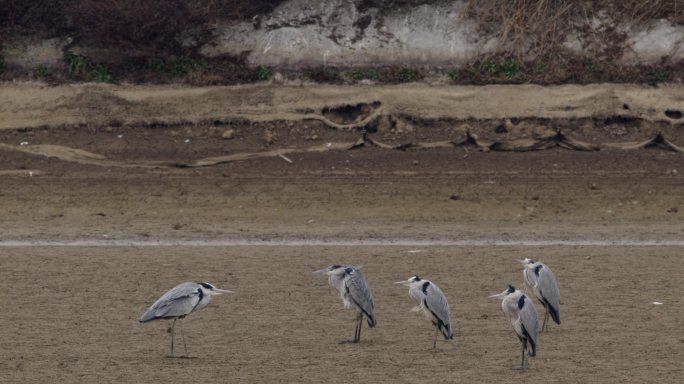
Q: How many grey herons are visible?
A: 5